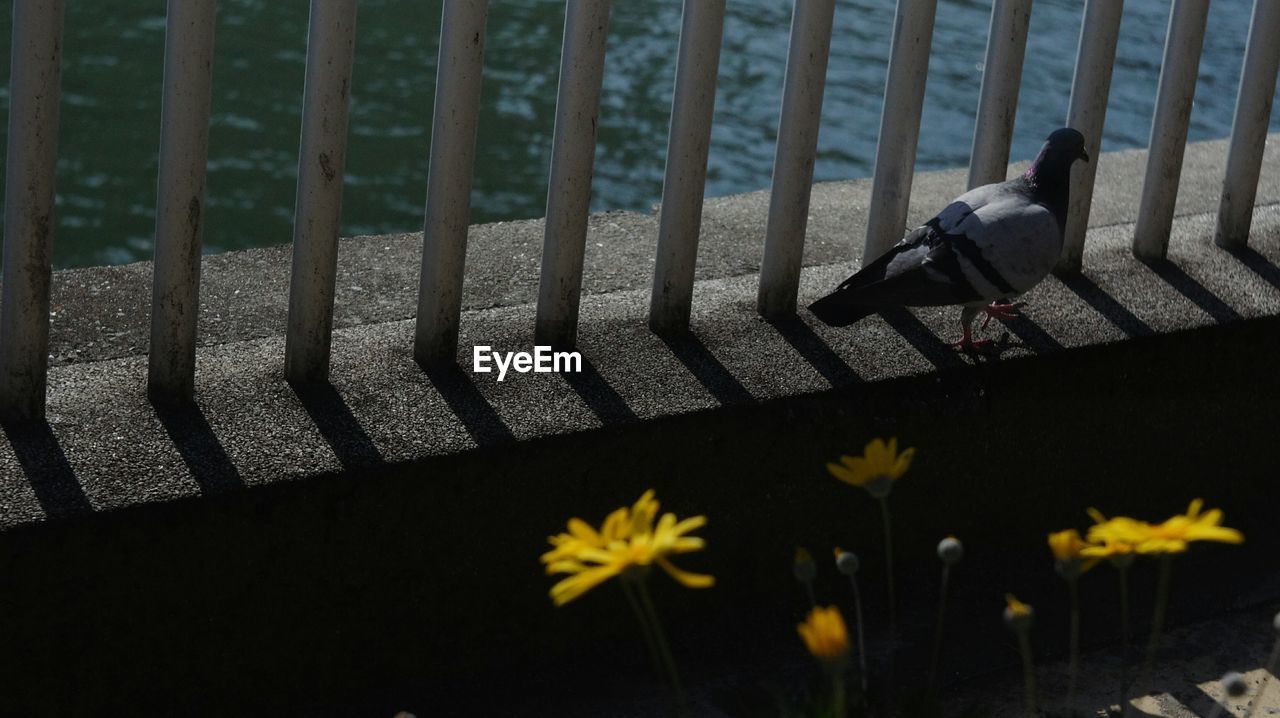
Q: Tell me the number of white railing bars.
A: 12